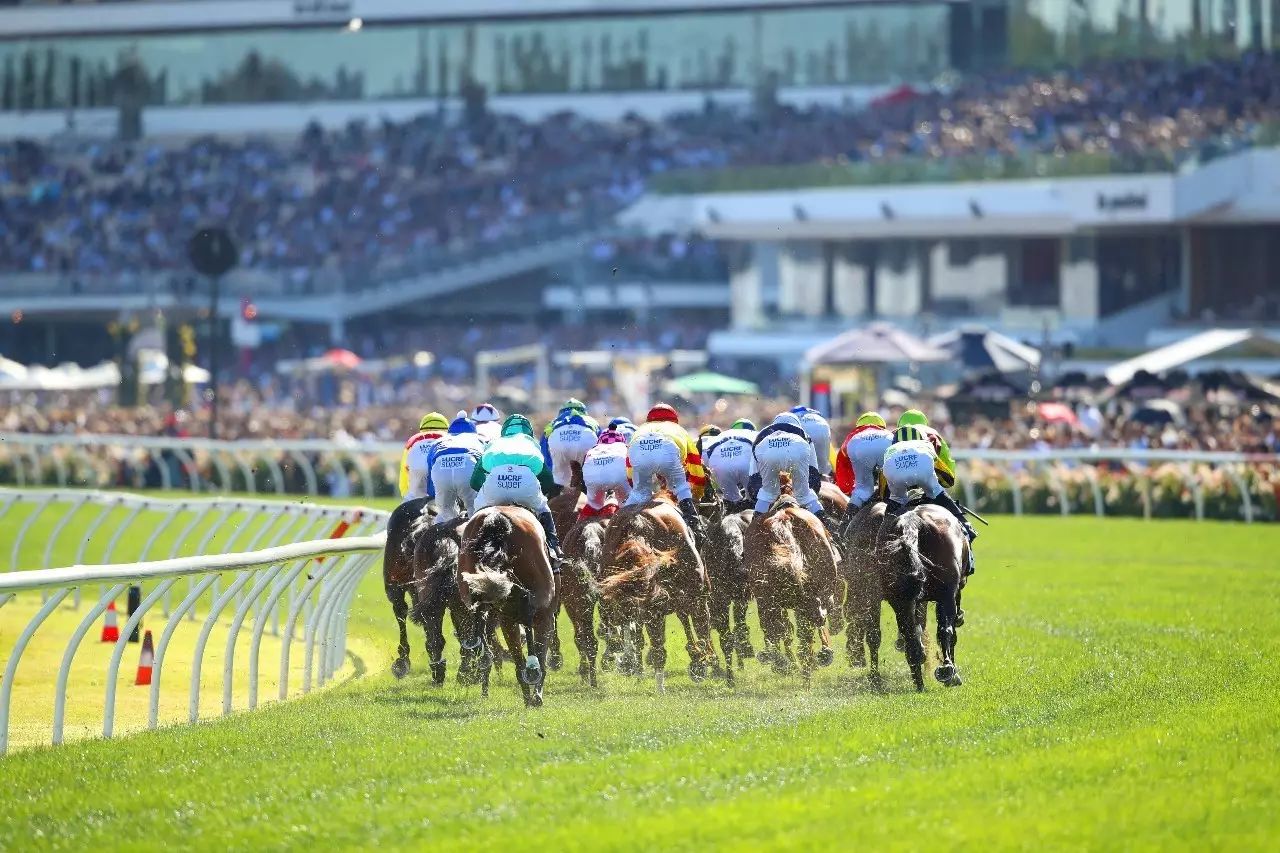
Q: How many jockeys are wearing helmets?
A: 15